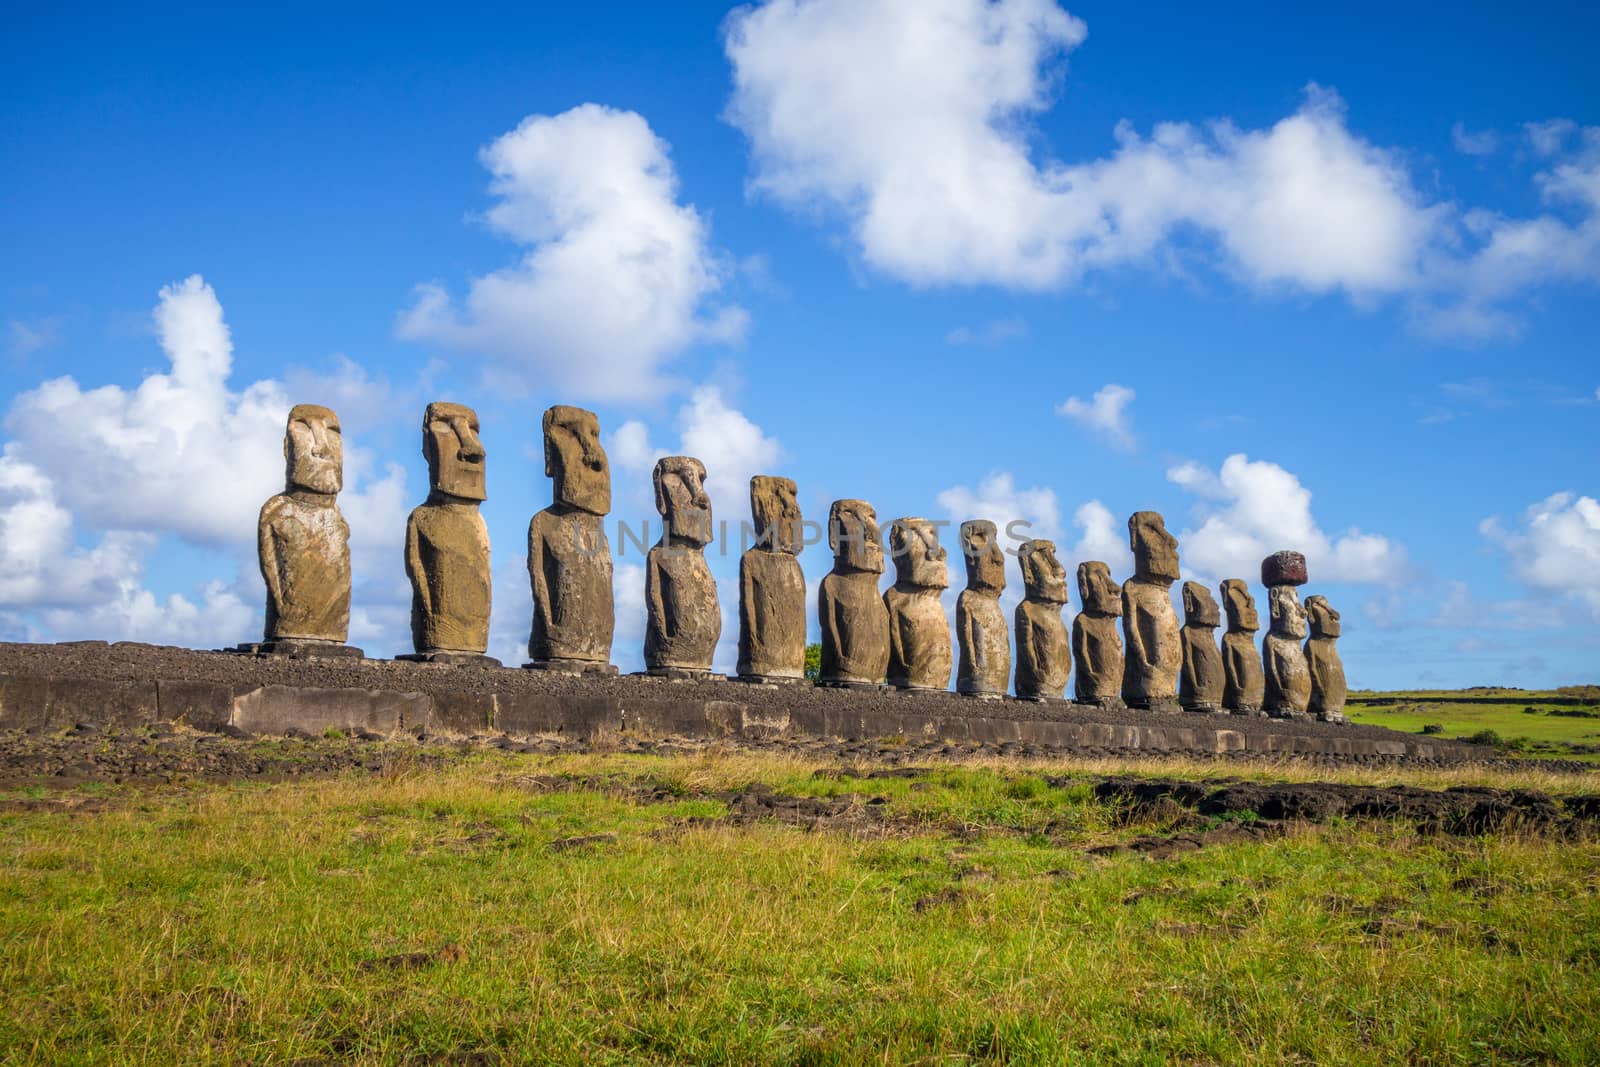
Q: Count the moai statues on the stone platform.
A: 15